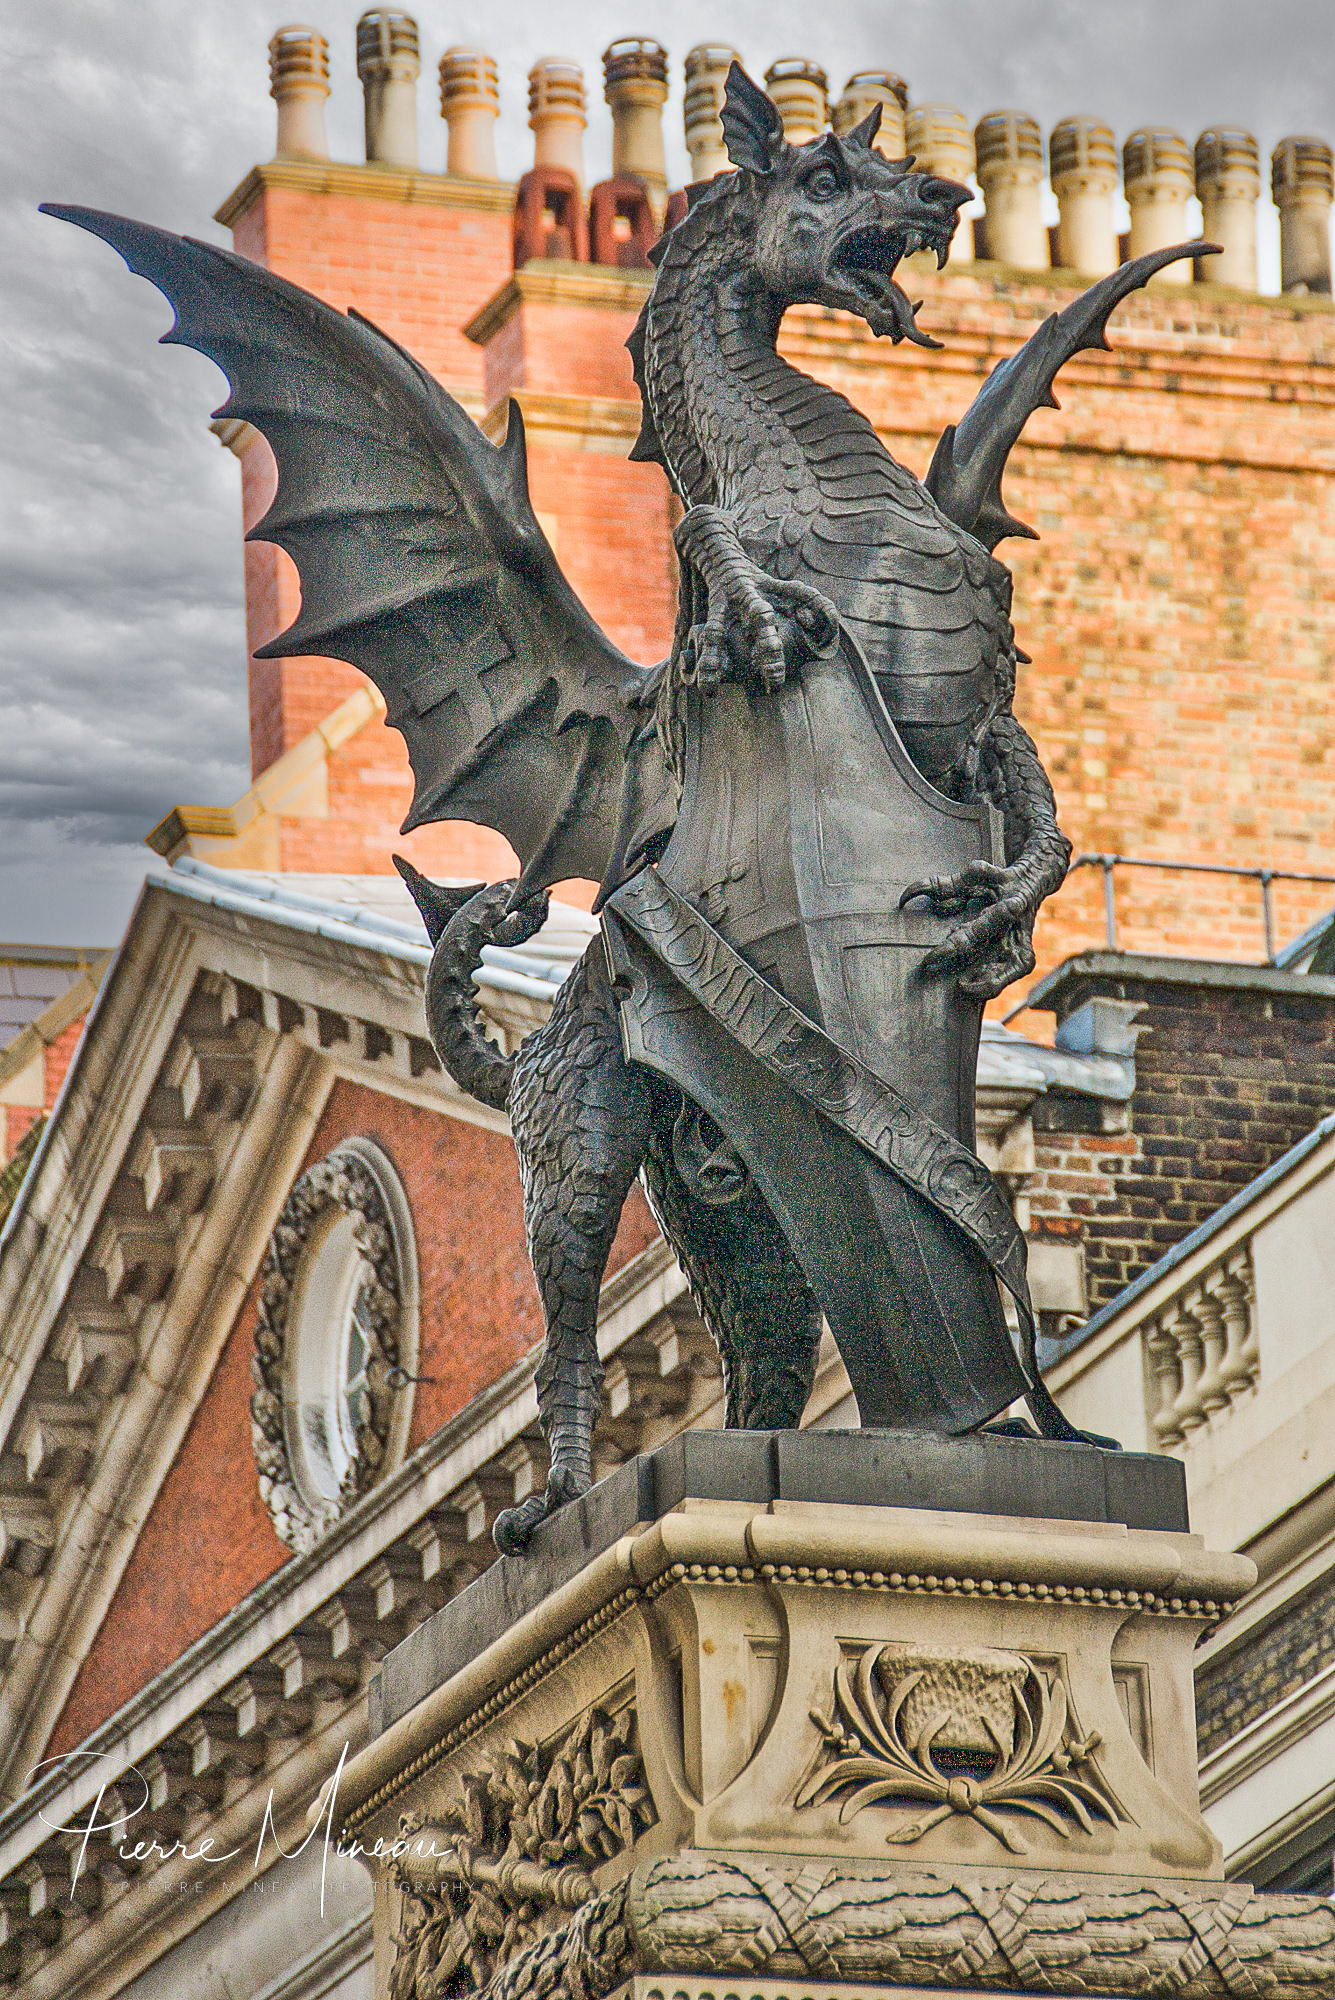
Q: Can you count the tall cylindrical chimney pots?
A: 14